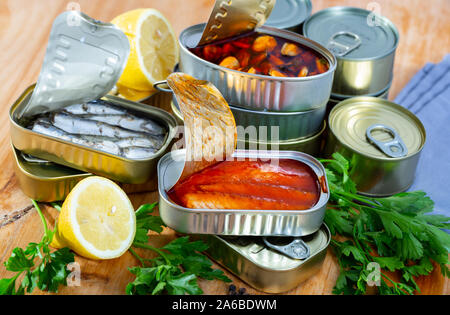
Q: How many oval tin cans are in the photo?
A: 3